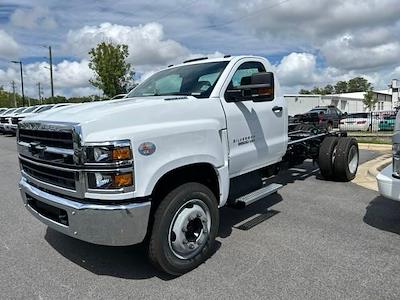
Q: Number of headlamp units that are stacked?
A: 2